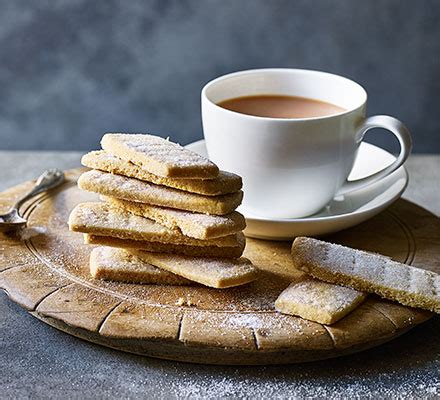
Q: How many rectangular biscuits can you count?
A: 10